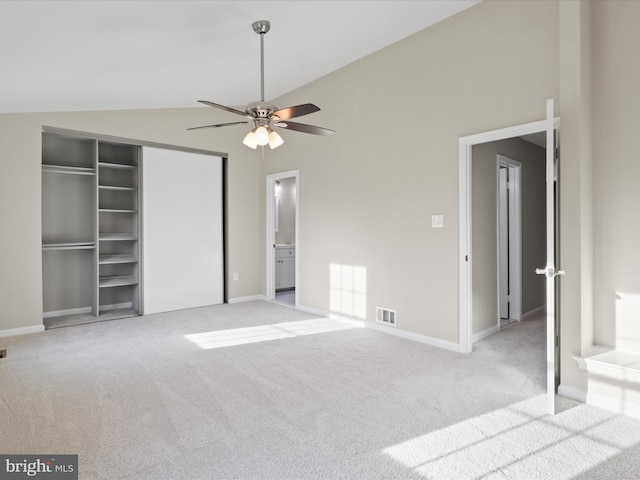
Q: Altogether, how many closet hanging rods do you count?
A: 2